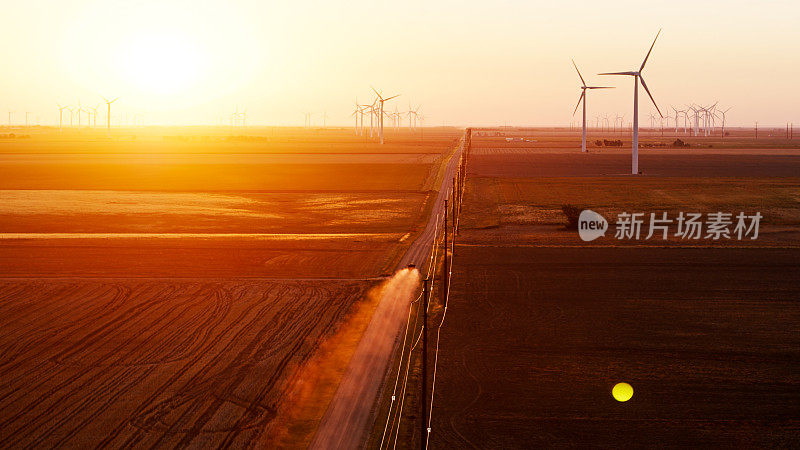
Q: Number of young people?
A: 0